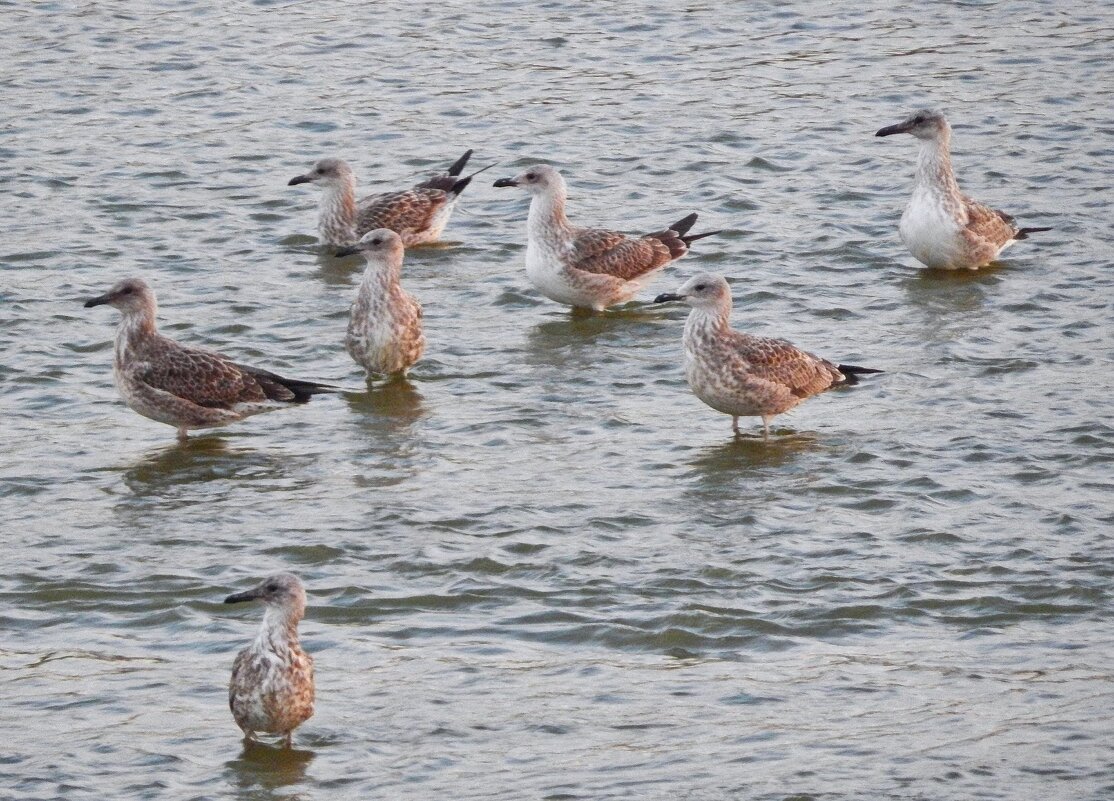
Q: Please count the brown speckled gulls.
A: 7